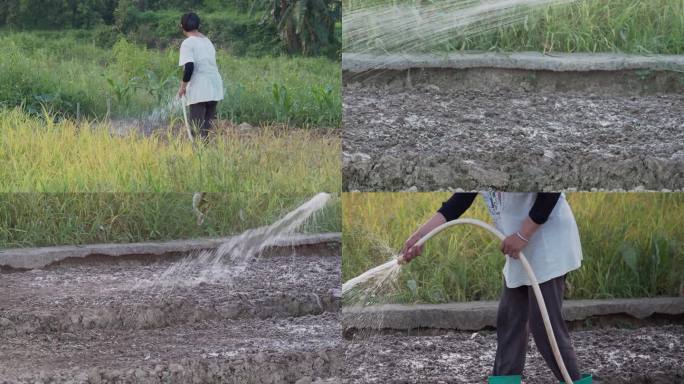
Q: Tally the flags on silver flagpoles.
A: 0